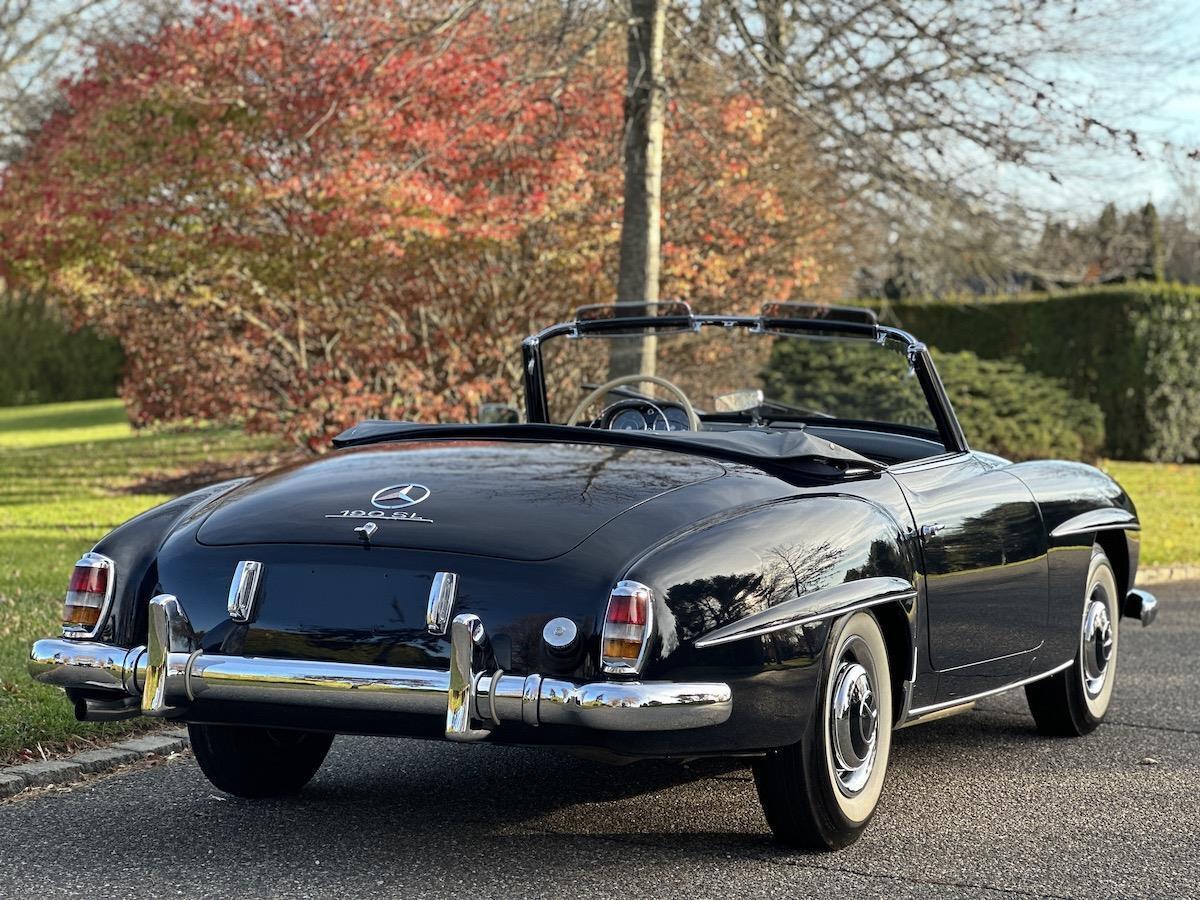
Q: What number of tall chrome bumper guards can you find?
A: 2